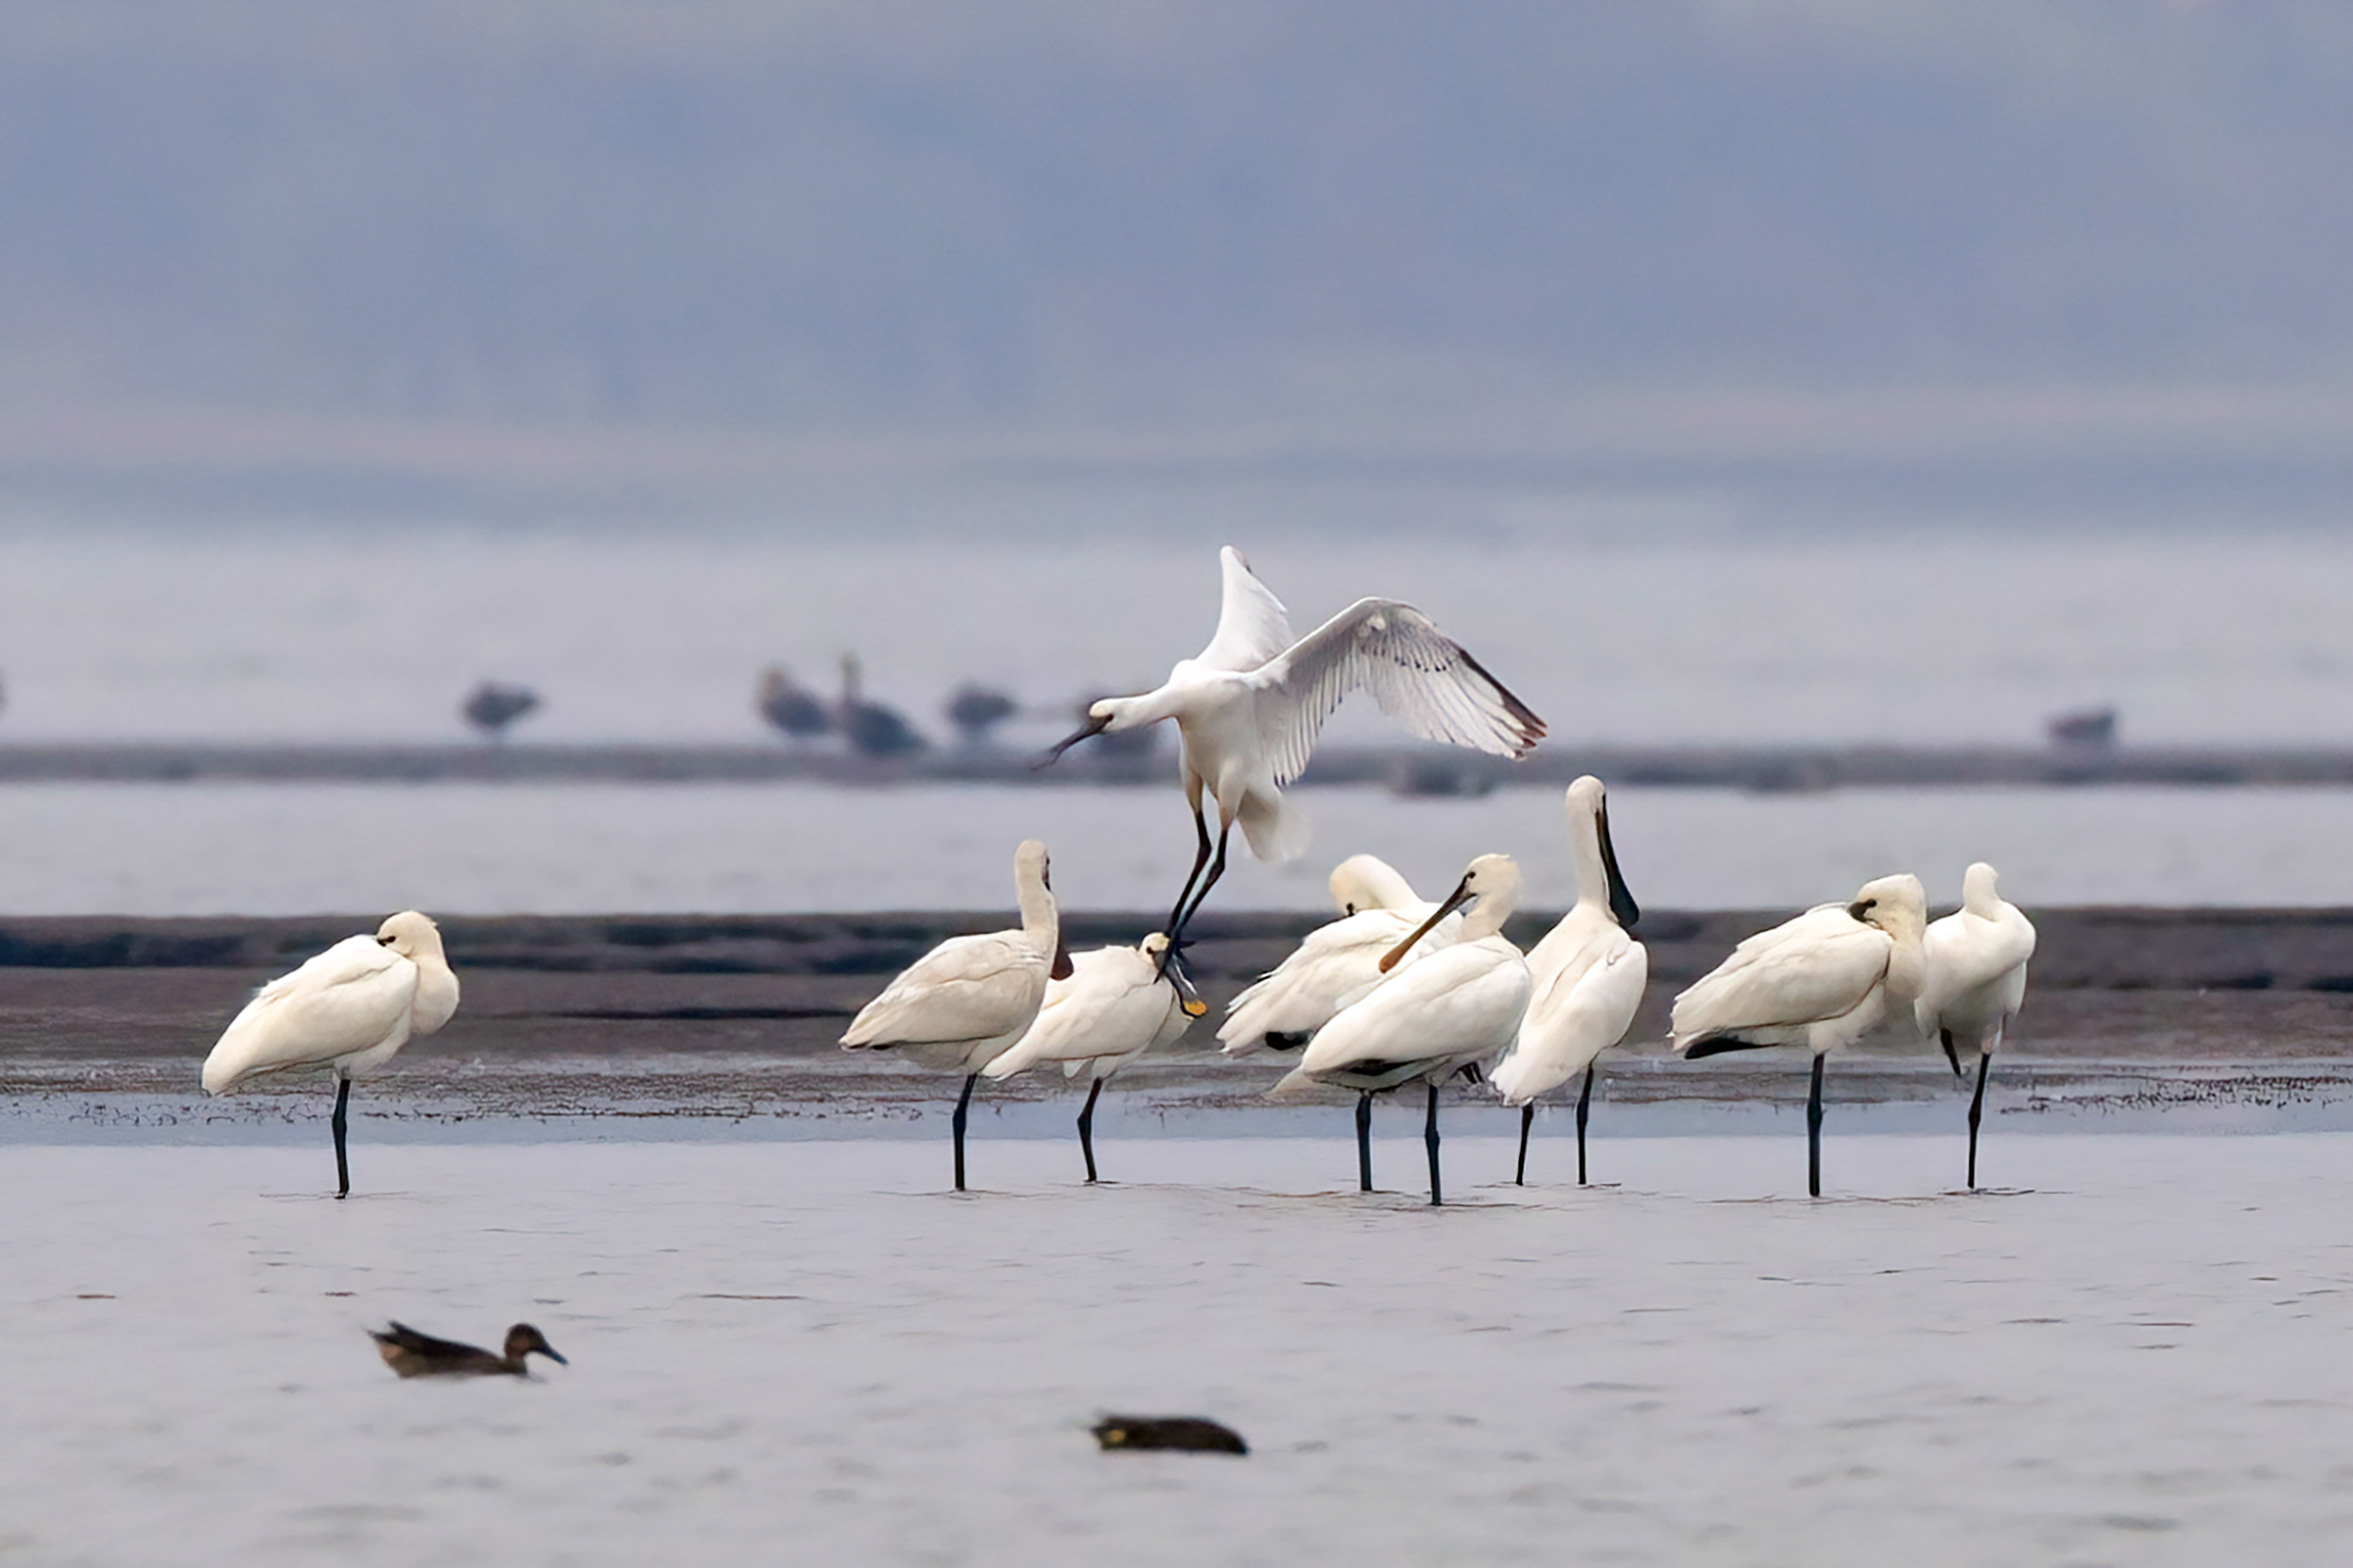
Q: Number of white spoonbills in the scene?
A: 9